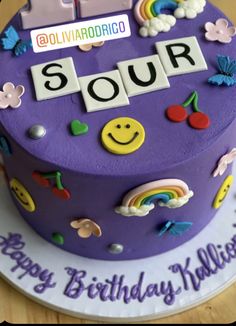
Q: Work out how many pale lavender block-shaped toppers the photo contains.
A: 2